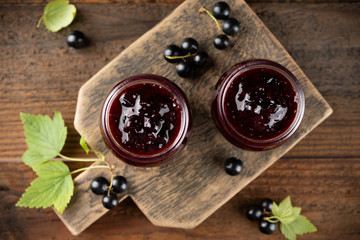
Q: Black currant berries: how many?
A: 15